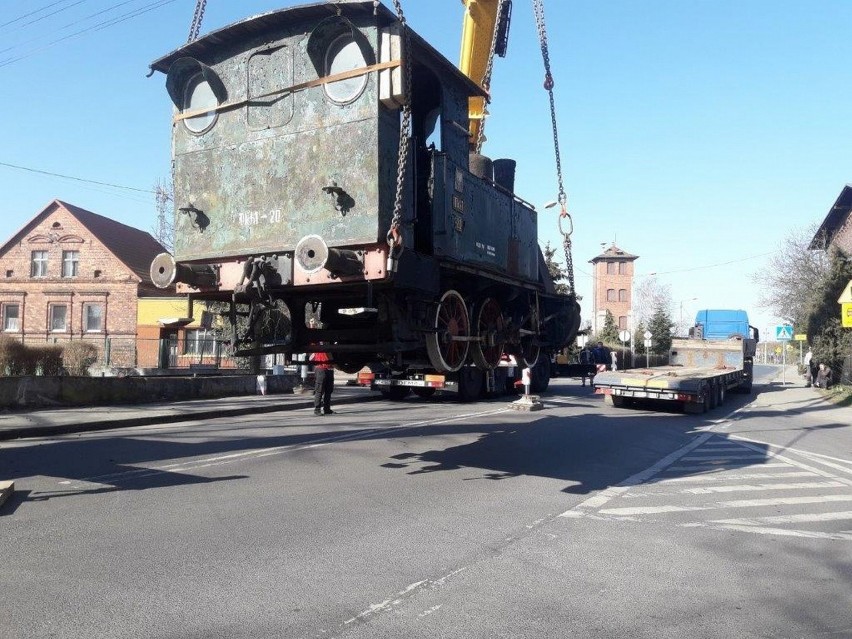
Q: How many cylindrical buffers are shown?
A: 2